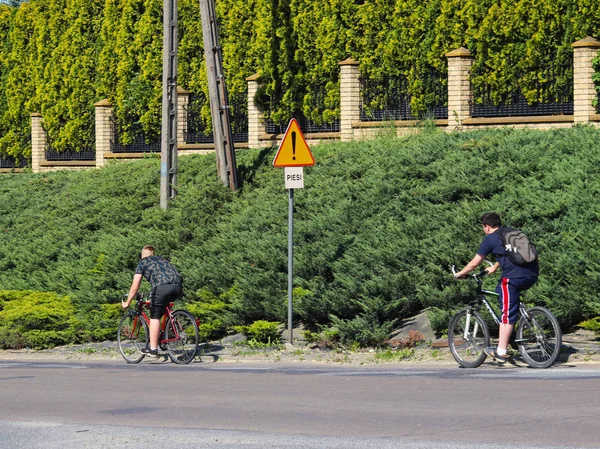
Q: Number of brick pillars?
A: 7